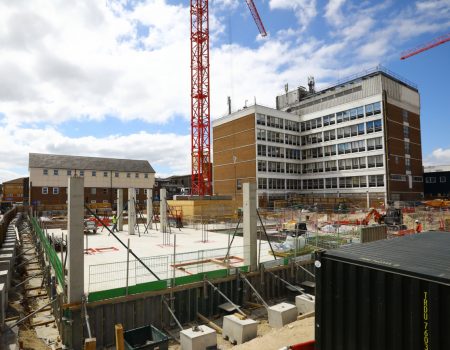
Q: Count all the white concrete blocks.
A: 4